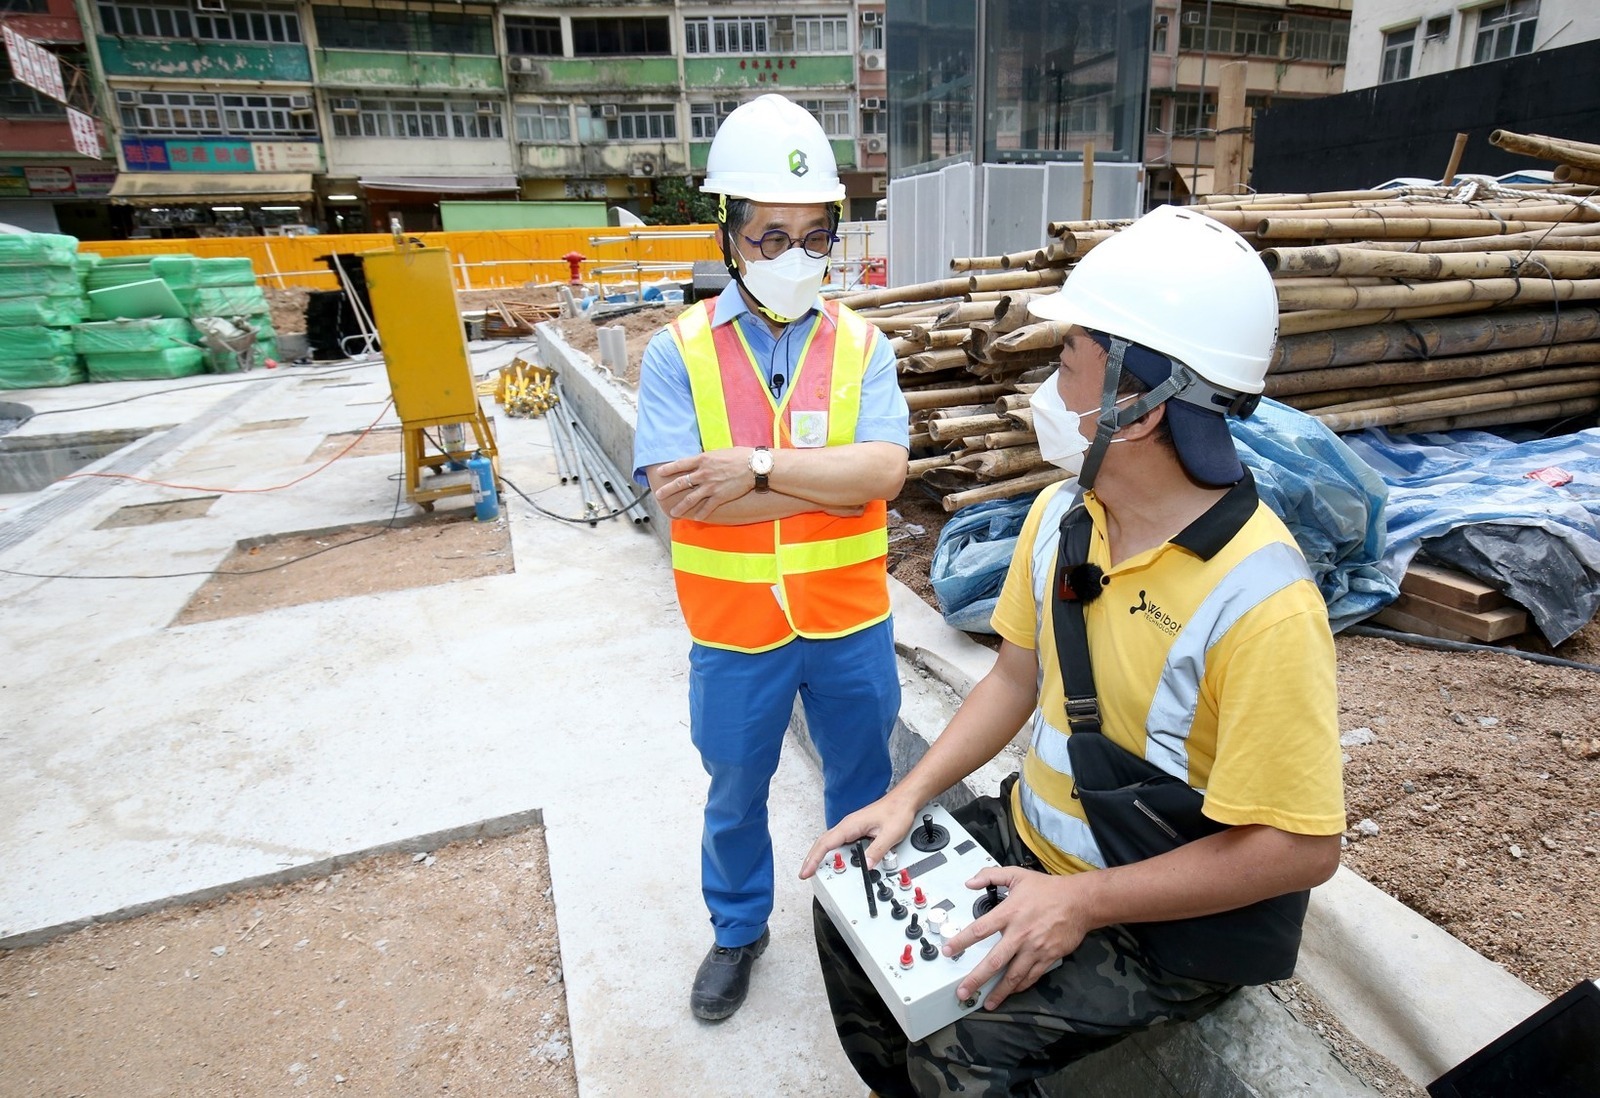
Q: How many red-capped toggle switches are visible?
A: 4